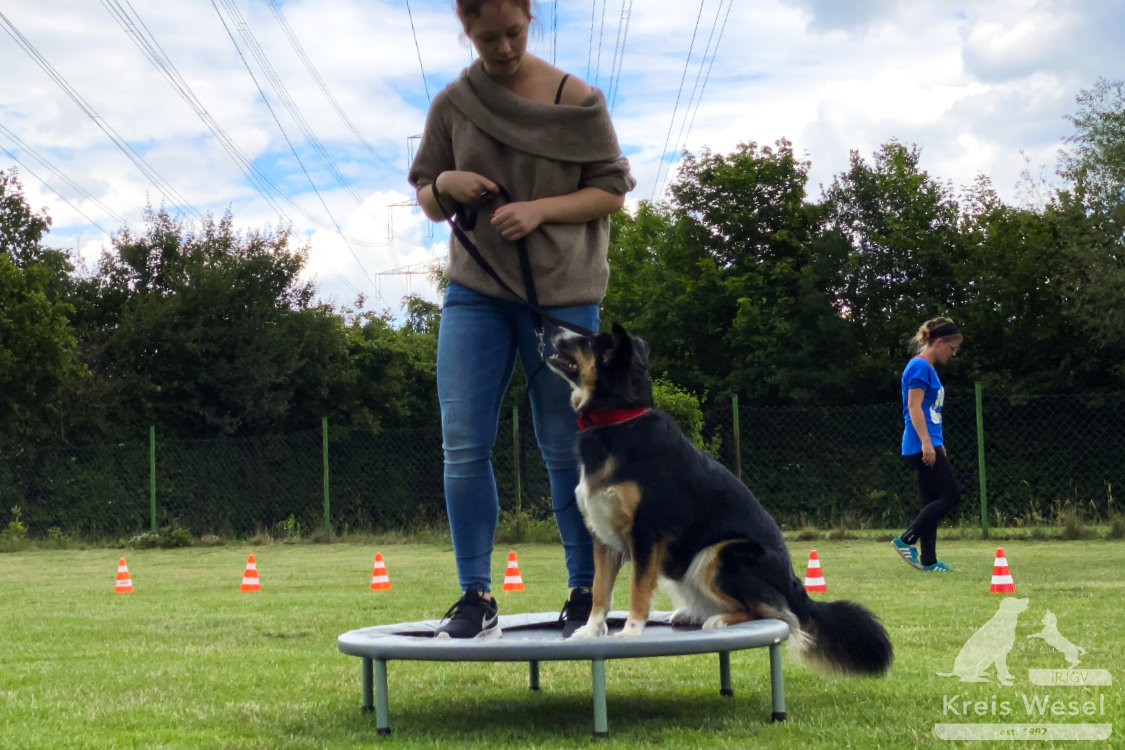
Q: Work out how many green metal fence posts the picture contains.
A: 5